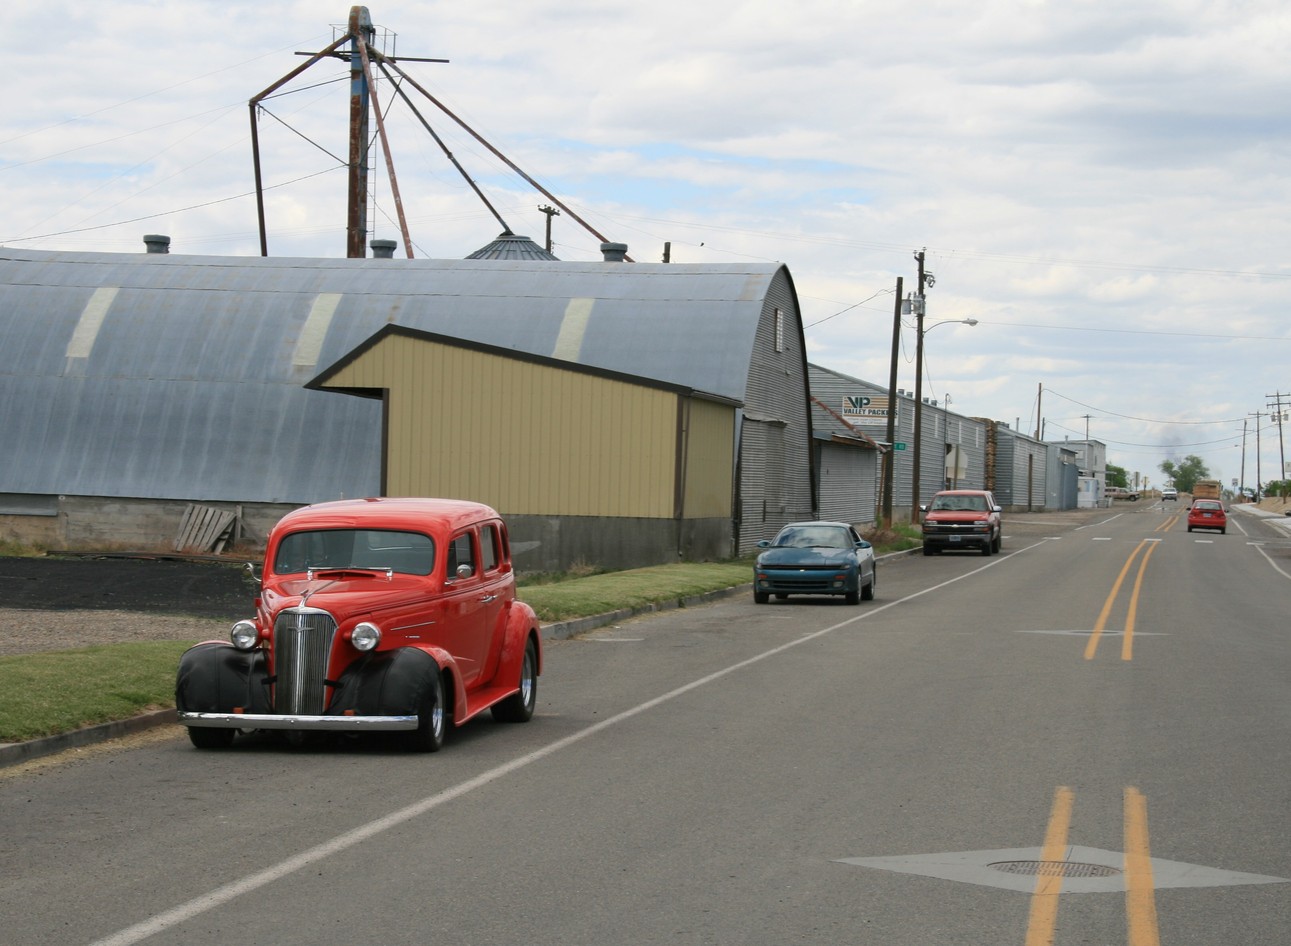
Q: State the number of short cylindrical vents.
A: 3